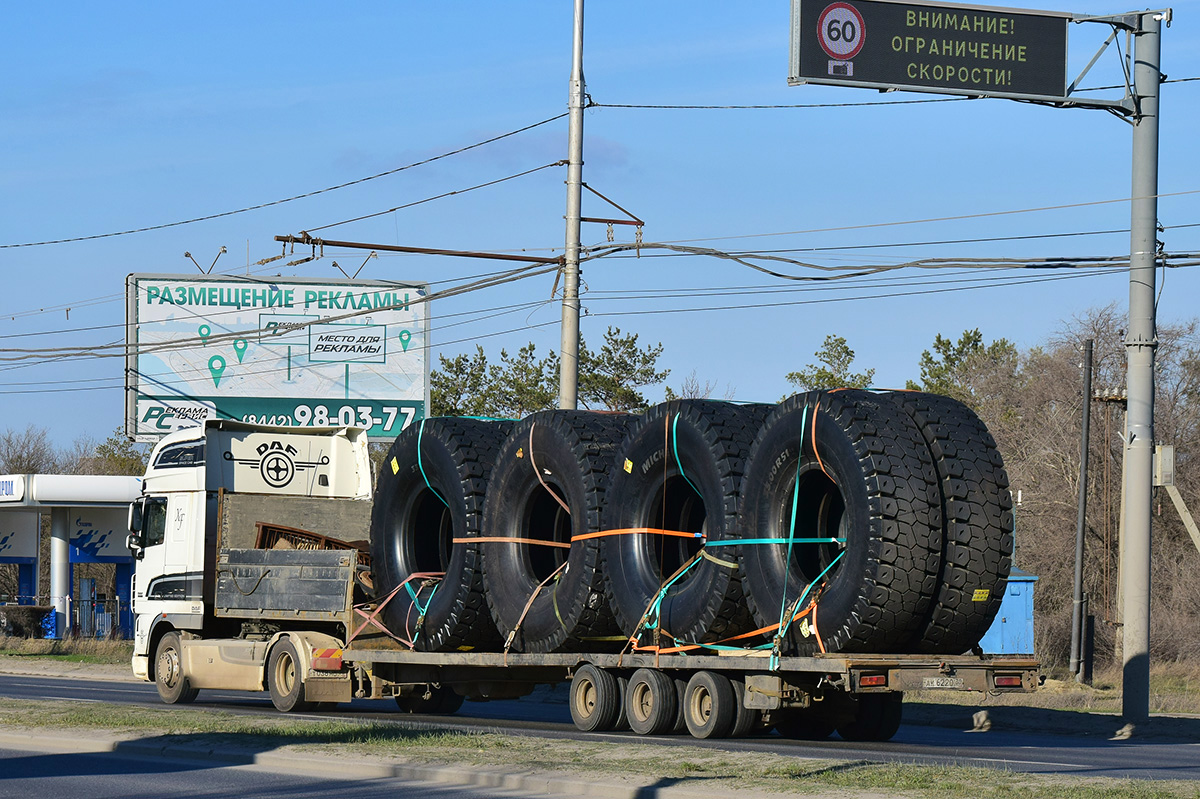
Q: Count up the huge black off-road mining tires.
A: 8